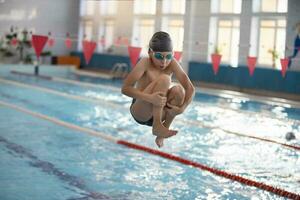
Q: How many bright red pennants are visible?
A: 7